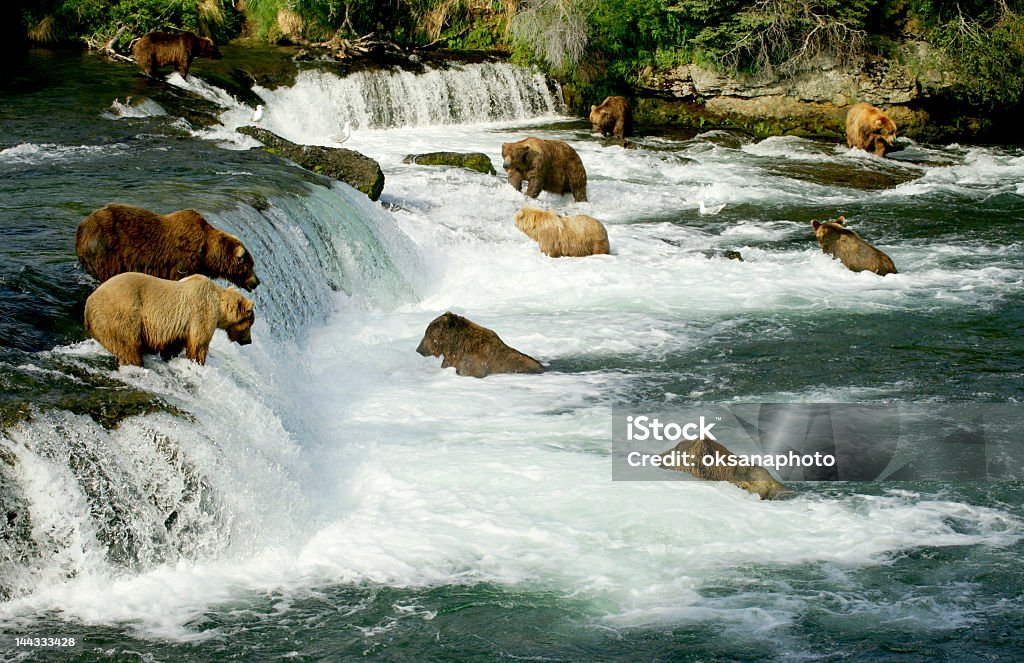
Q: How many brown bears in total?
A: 10